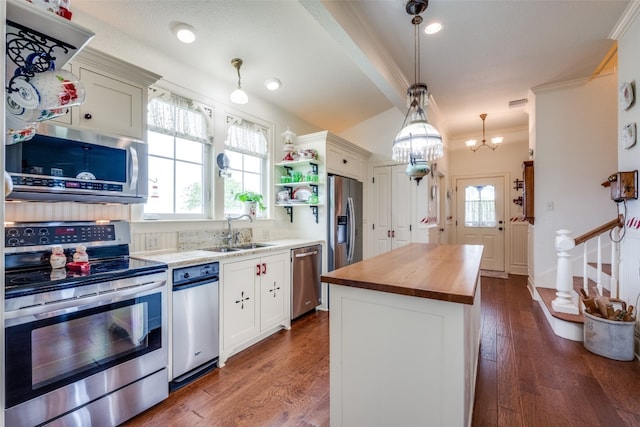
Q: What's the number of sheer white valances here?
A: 2